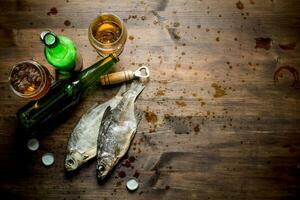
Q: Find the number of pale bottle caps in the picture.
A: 3